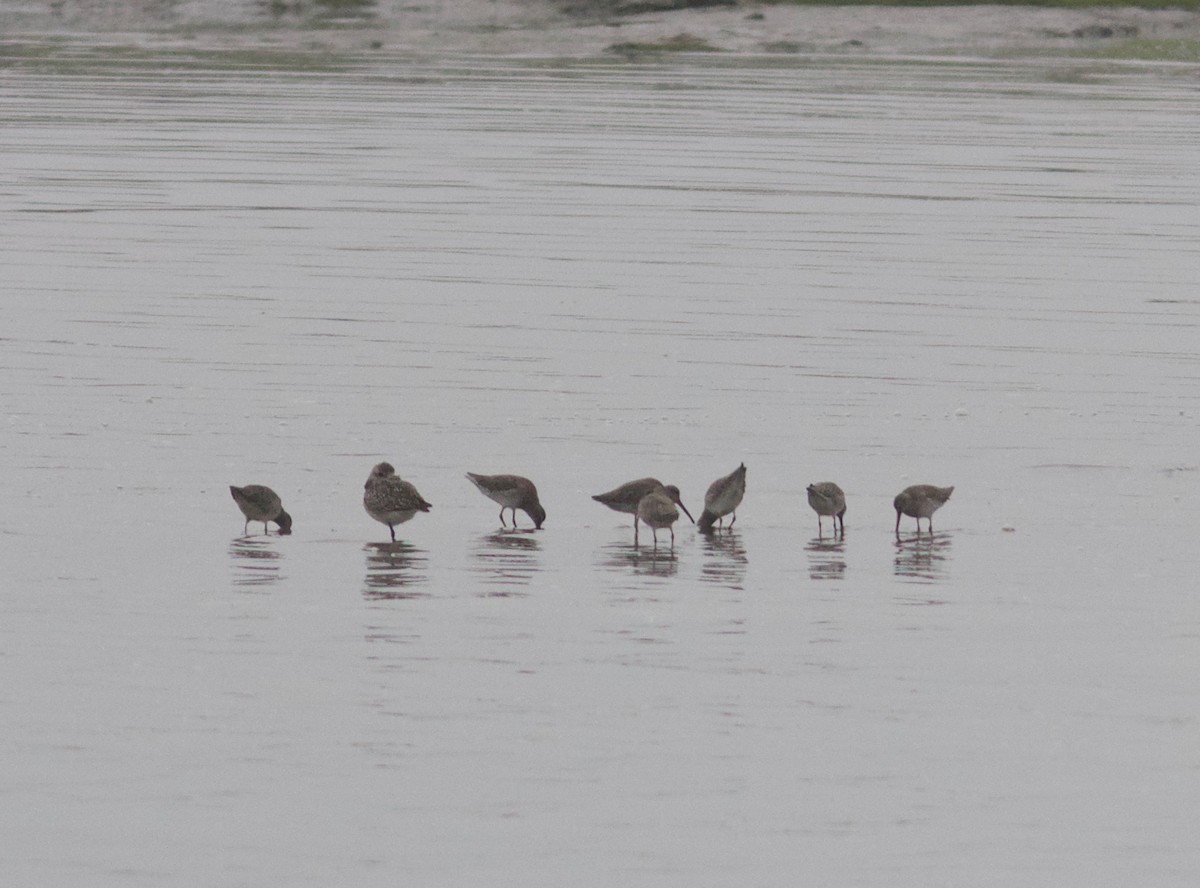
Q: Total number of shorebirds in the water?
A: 8